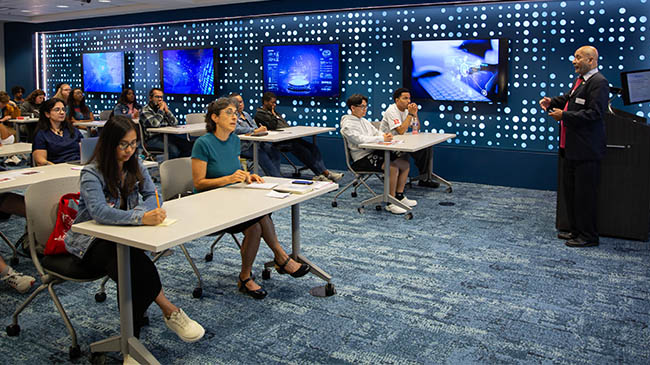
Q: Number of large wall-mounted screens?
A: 4